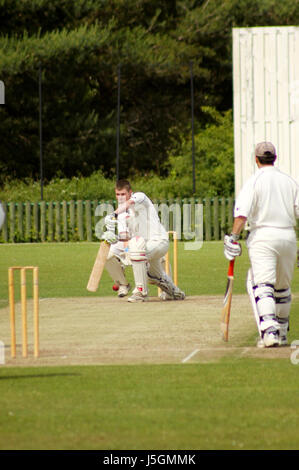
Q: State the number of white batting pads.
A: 4